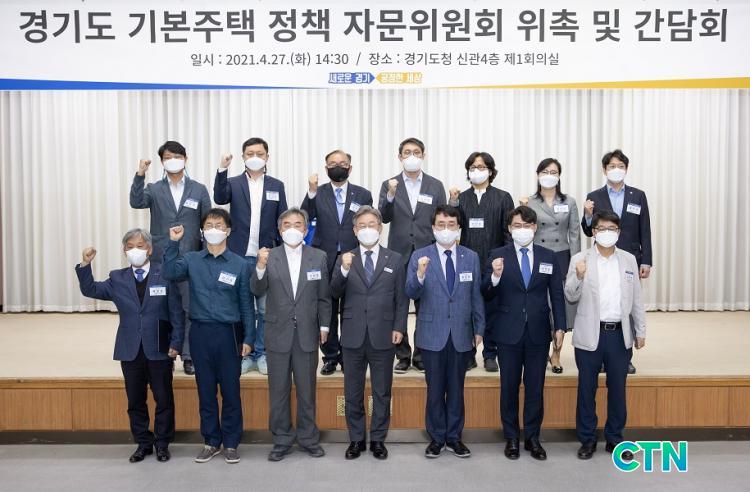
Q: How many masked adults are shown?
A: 14